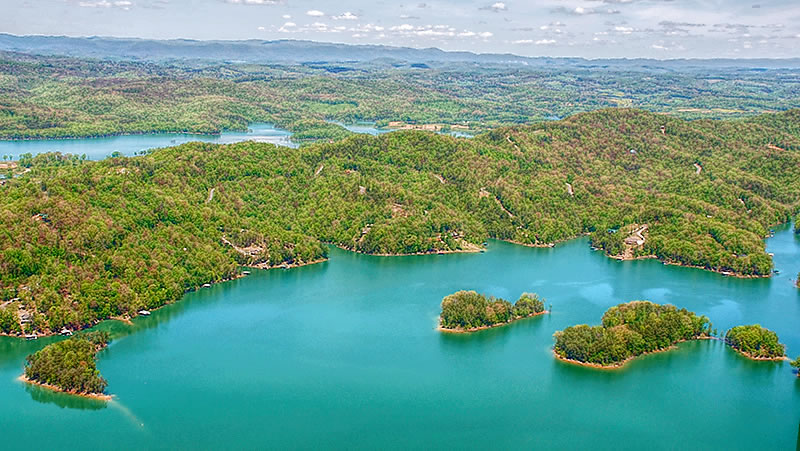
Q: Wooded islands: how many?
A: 4